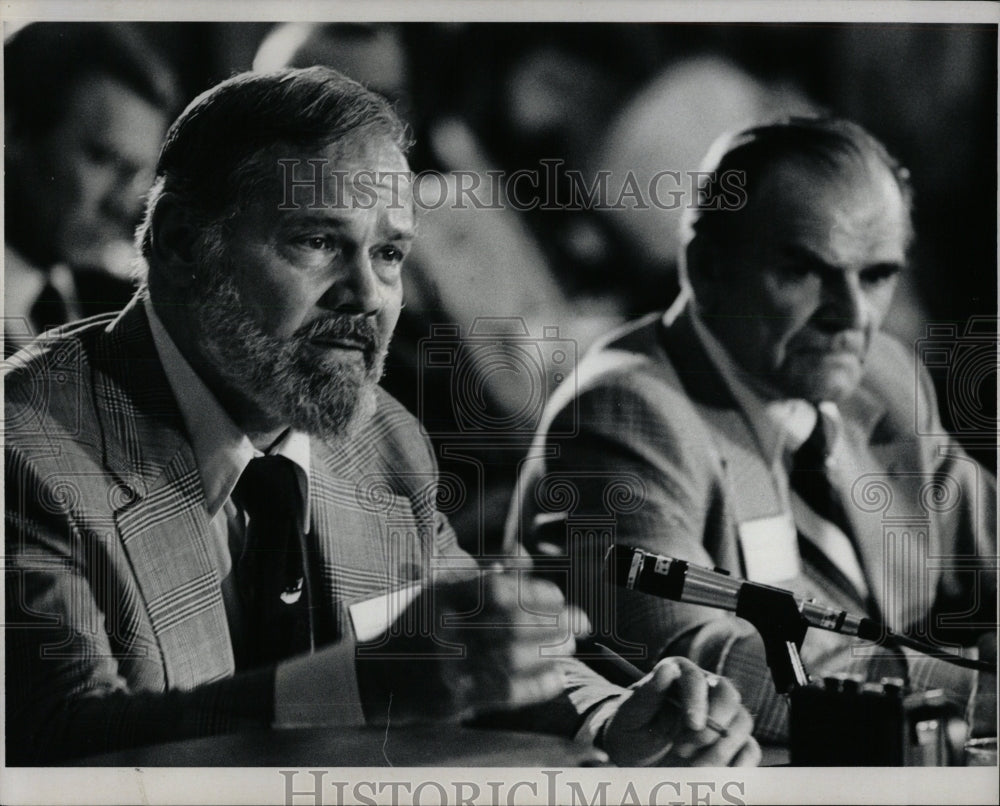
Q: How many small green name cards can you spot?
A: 0